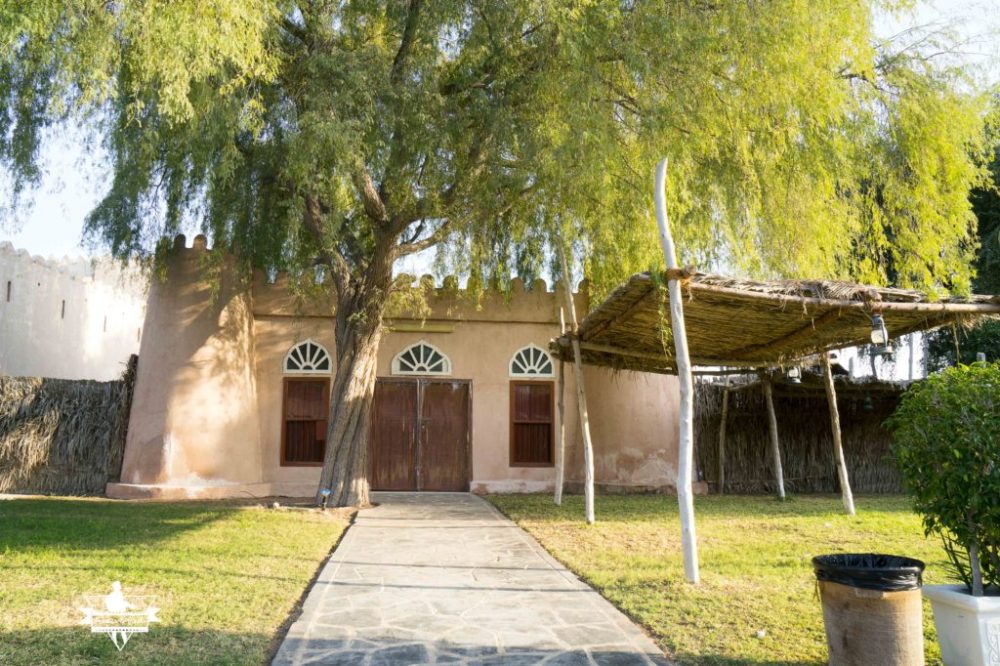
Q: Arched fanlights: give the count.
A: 3